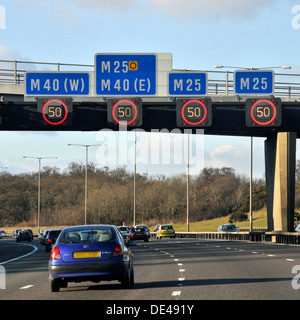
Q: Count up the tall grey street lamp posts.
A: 5